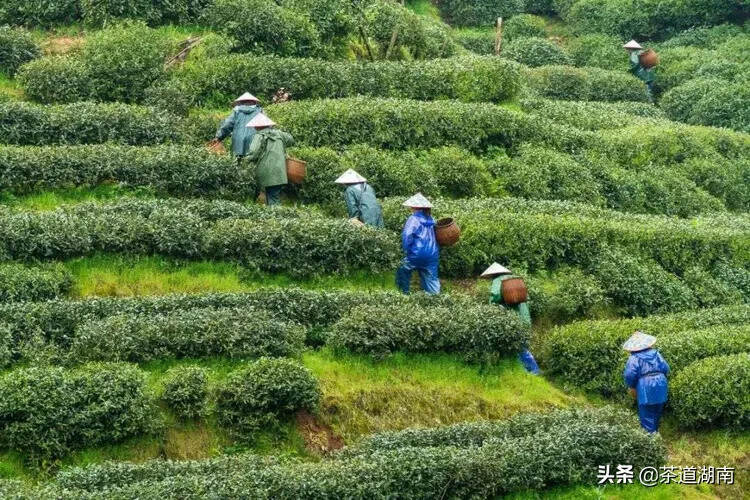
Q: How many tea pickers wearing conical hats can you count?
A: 7